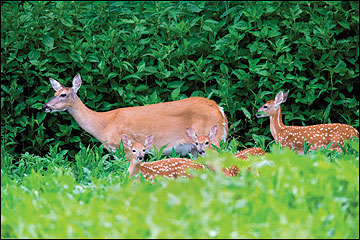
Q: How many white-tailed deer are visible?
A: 4